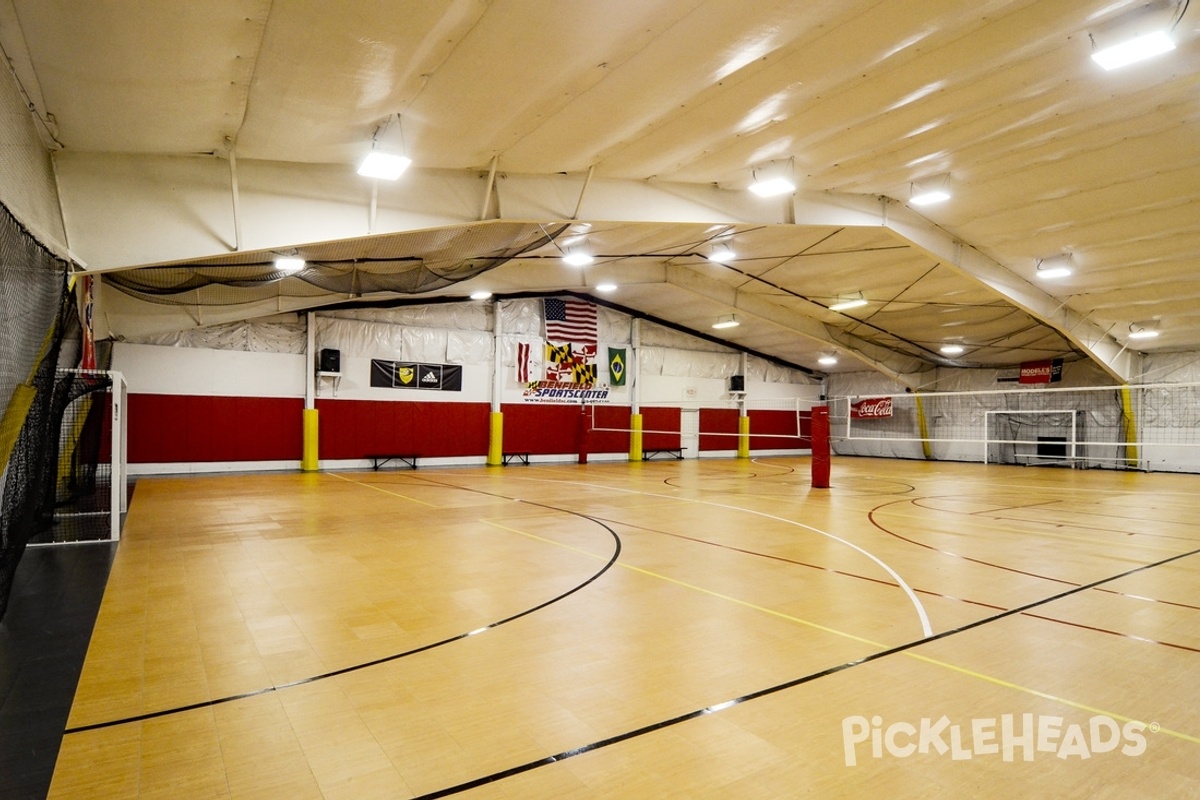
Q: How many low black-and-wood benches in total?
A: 3